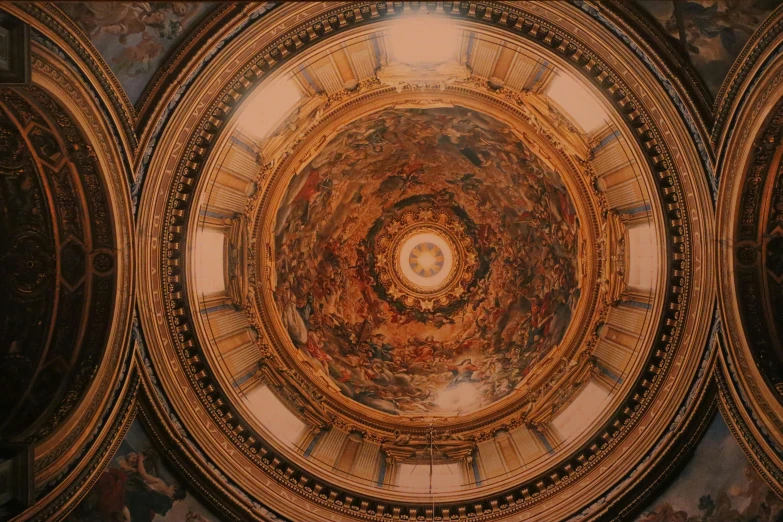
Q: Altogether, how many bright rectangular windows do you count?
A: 8